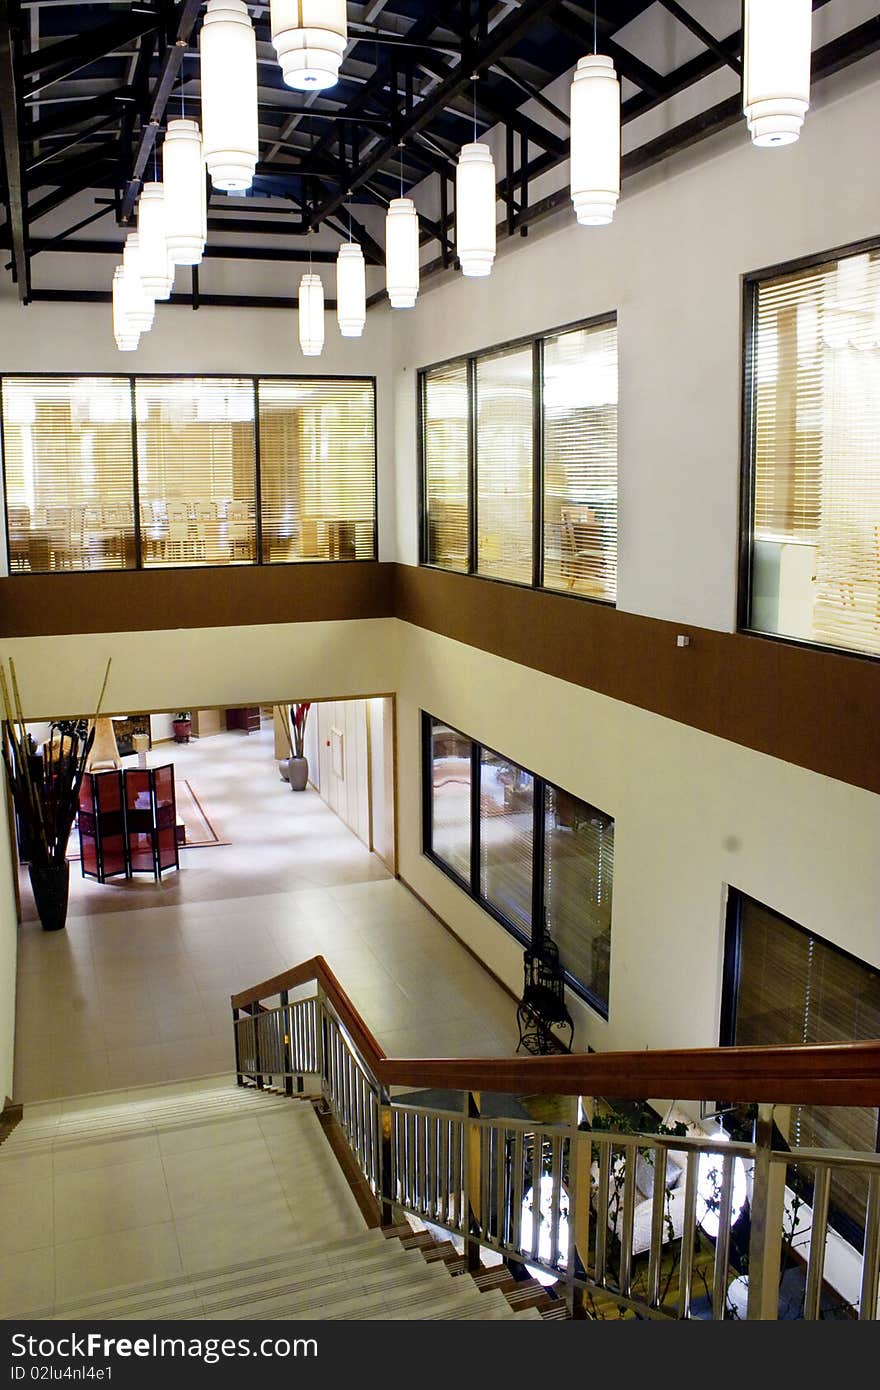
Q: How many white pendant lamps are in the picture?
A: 12